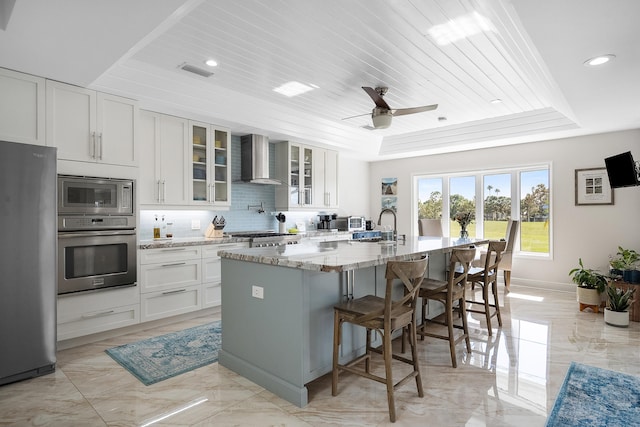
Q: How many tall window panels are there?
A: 4